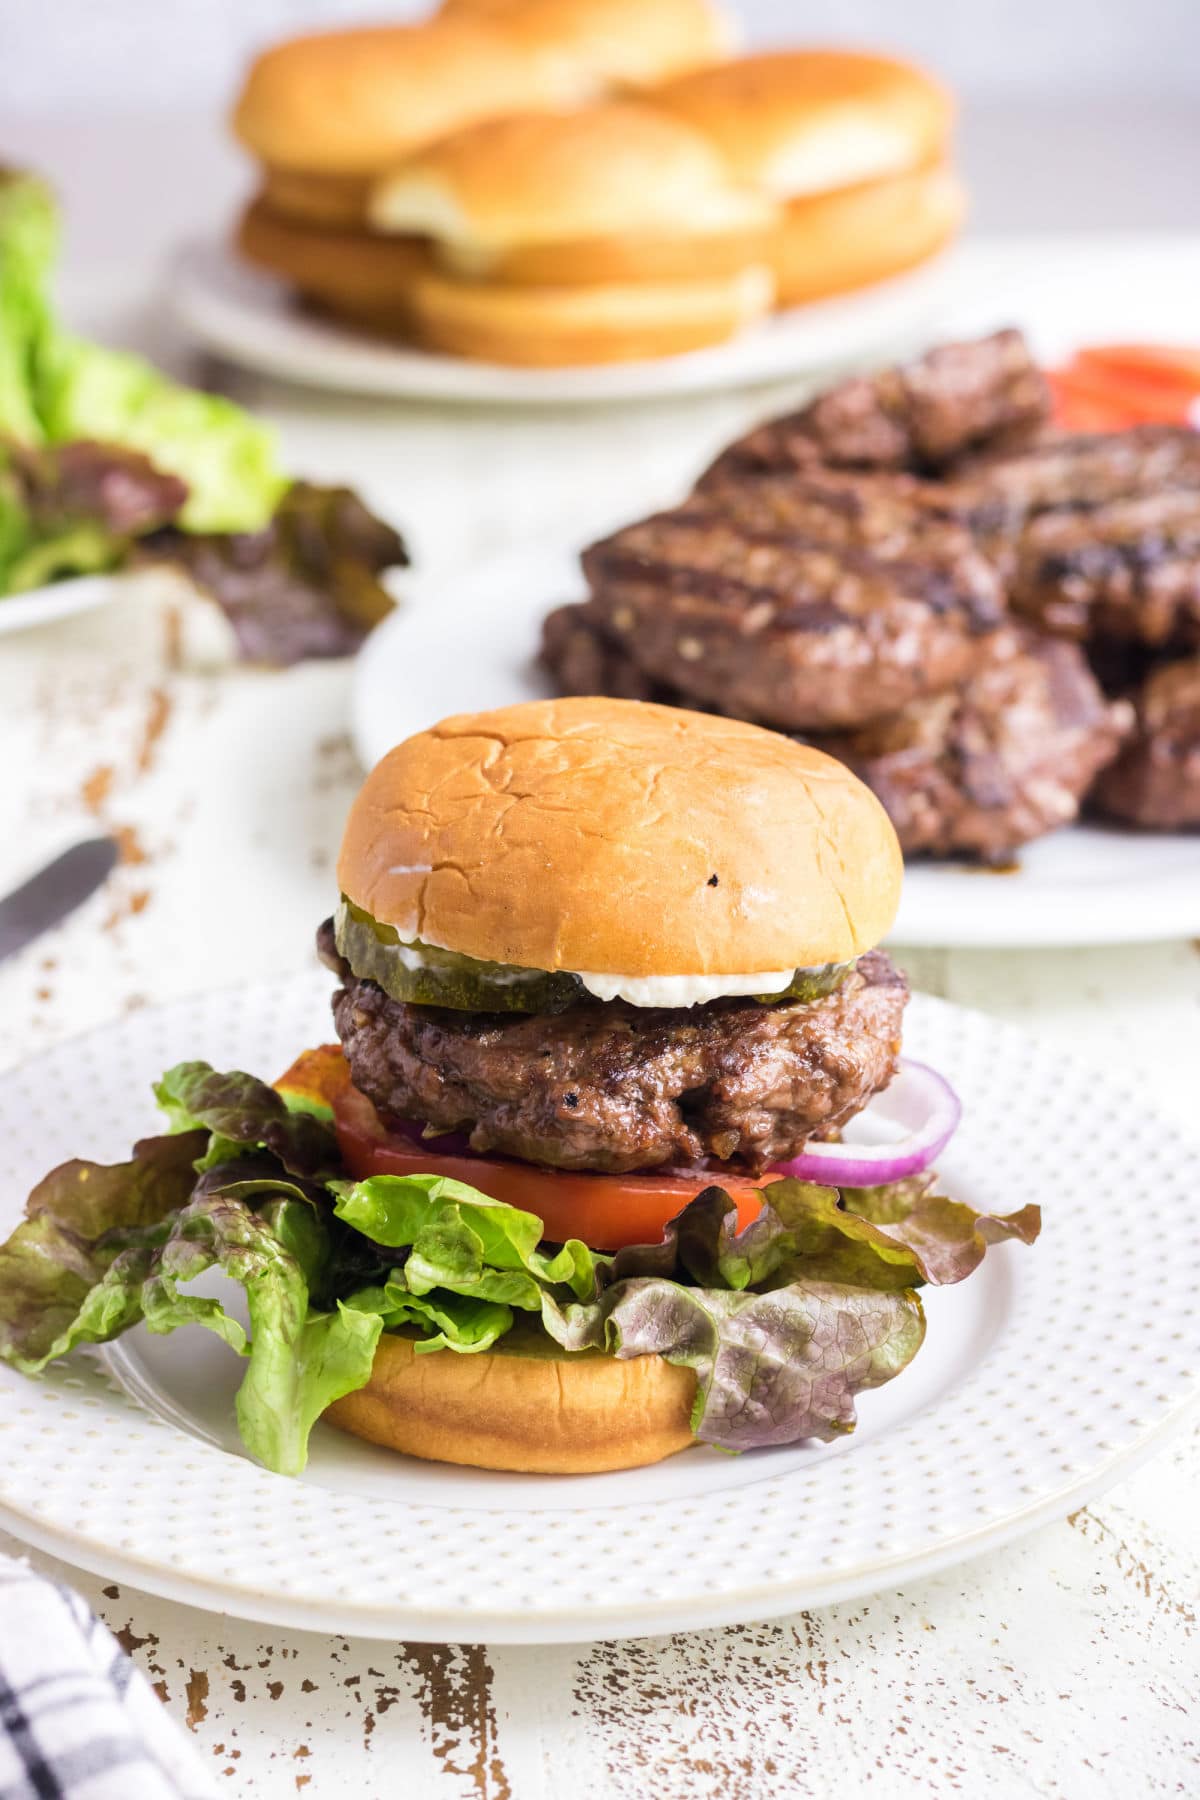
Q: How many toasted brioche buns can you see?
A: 5